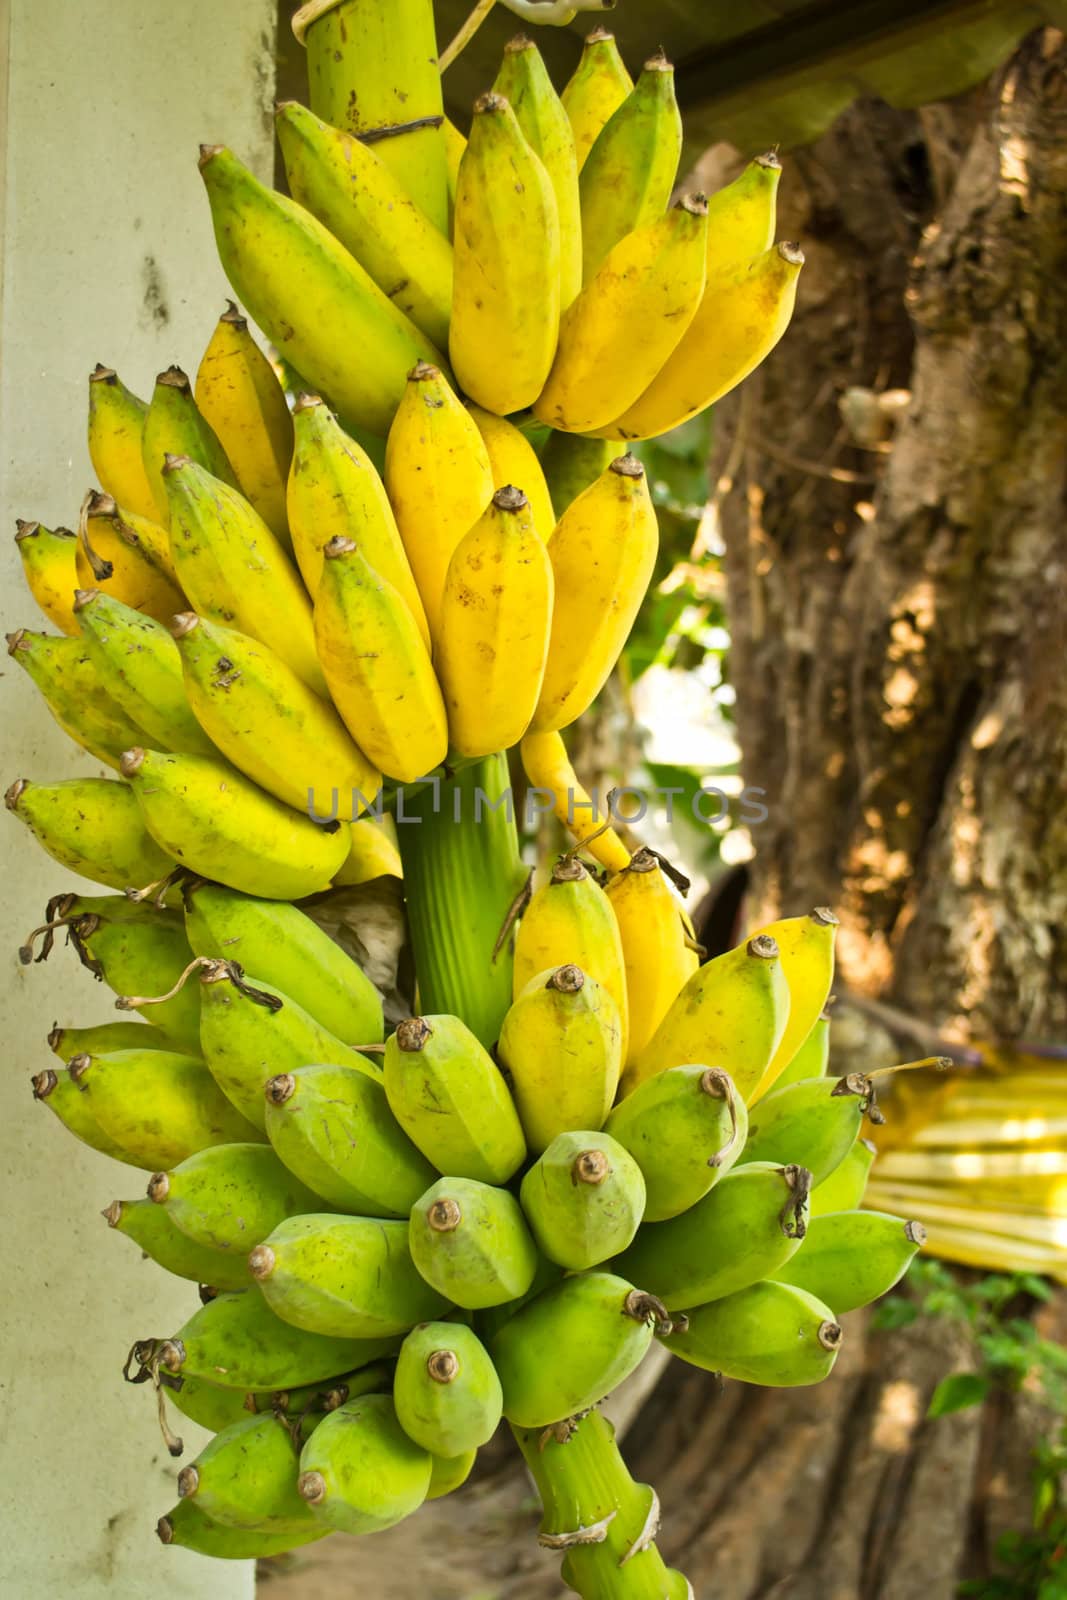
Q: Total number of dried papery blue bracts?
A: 0